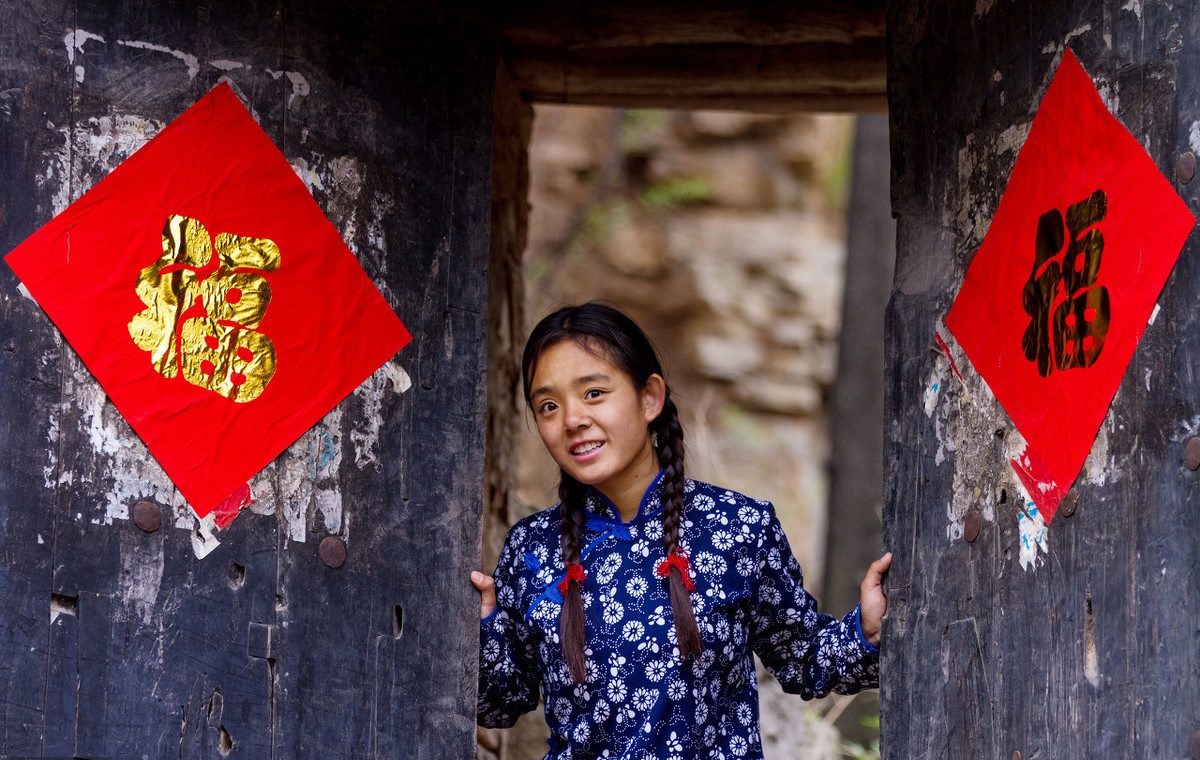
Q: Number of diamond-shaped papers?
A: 2